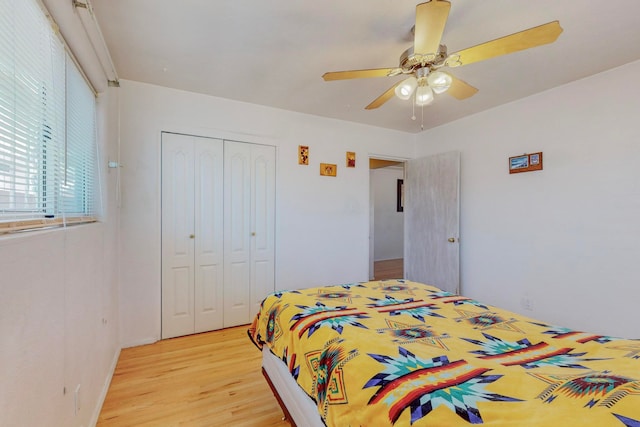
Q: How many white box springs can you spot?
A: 1